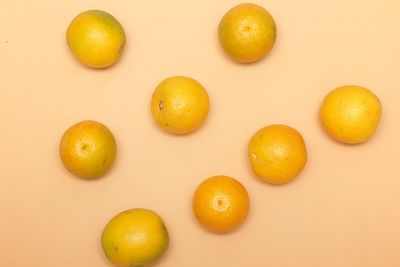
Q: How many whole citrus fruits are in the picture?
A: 8